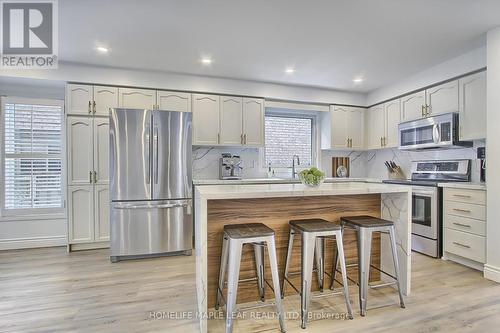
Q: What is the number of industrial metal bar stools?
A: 3